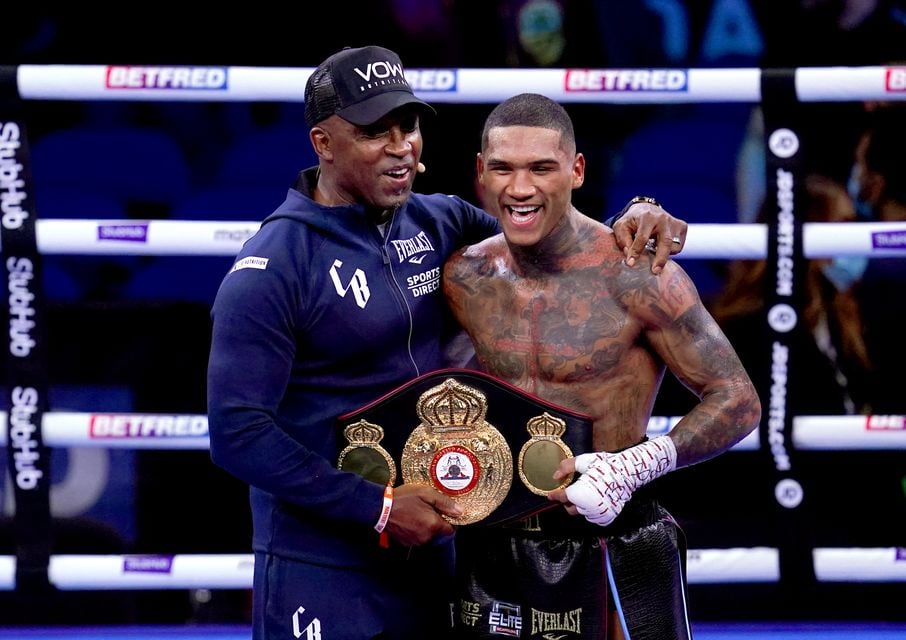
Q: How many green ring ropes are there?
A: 0